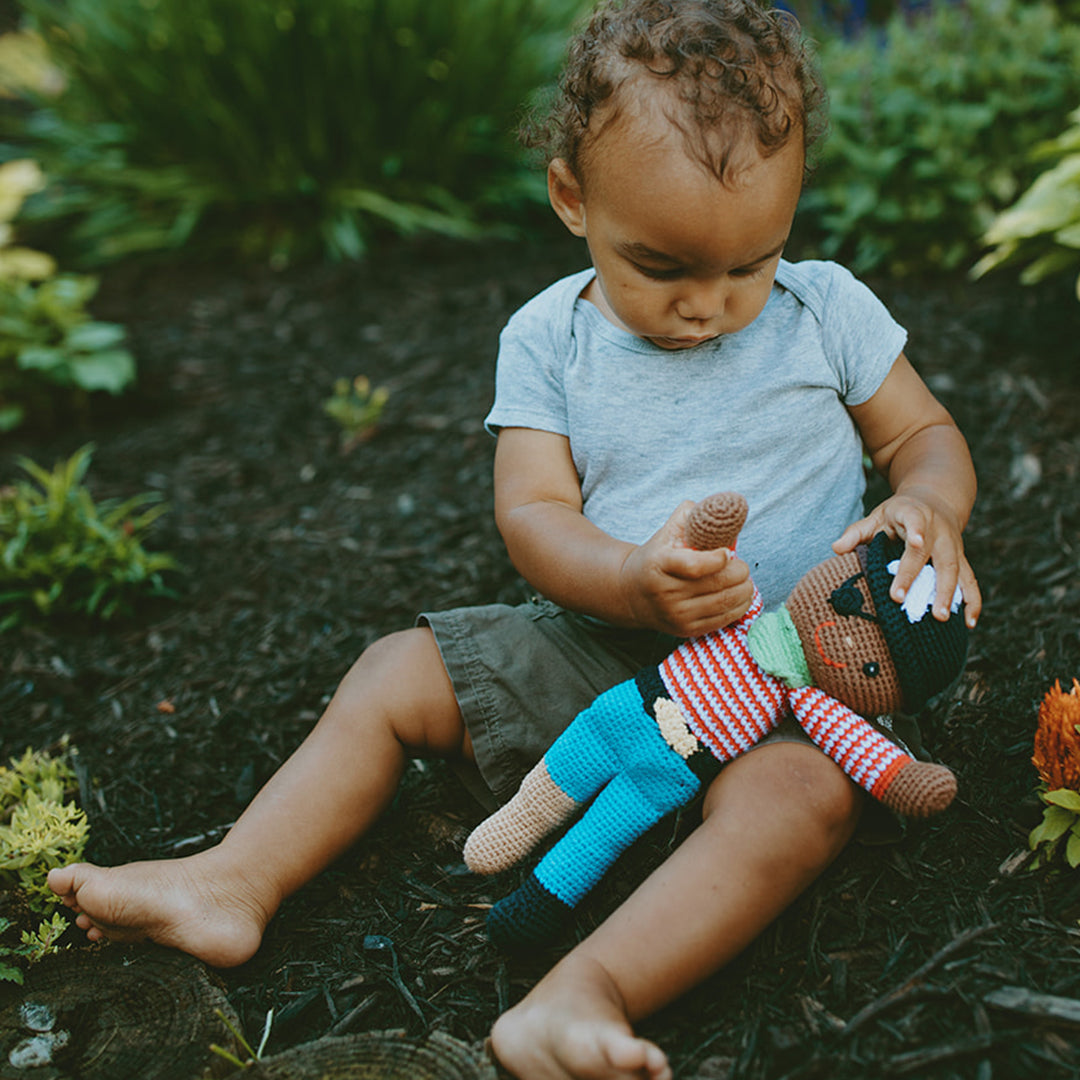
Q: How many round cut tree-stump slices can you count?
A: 2